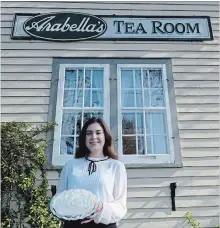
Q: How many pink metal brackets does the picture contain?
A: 0